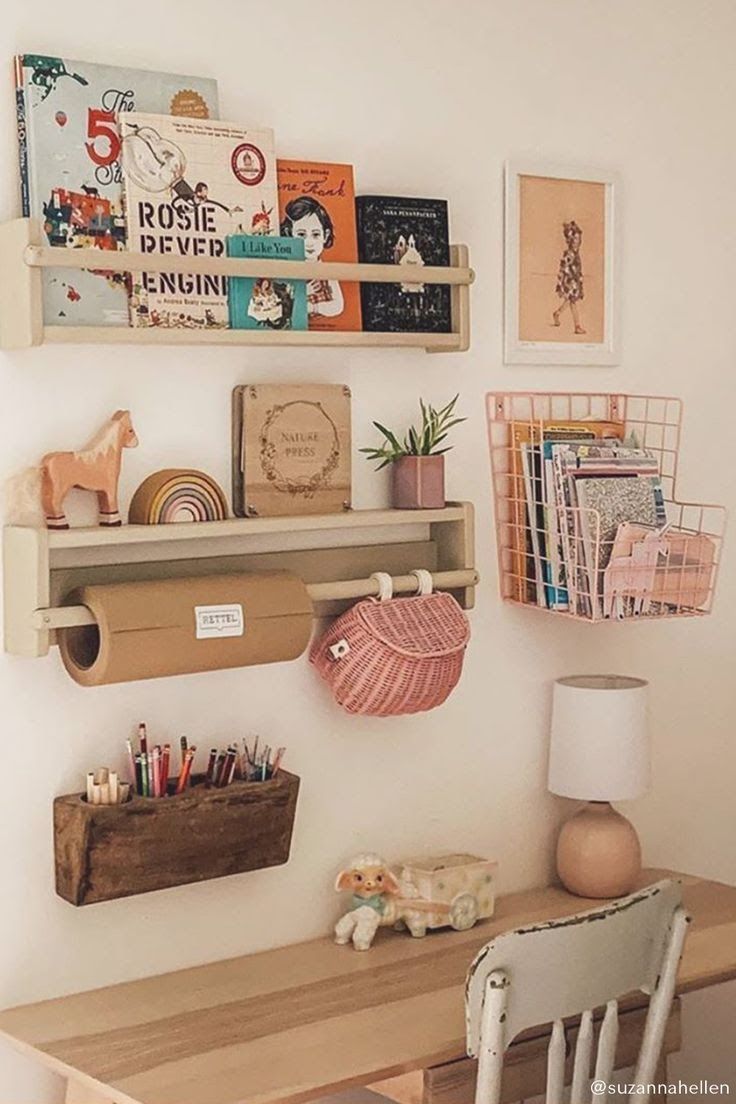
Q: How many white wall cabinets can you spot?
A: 2